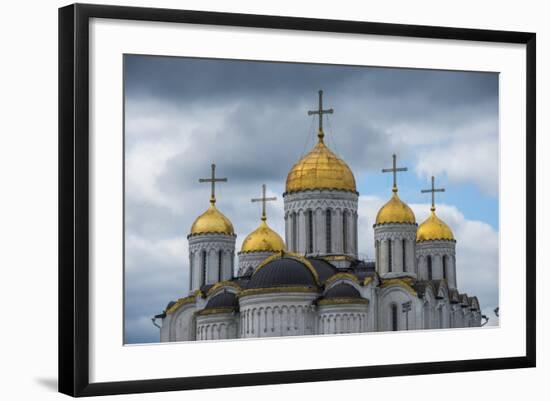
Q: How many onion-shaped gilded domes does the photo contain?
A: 5